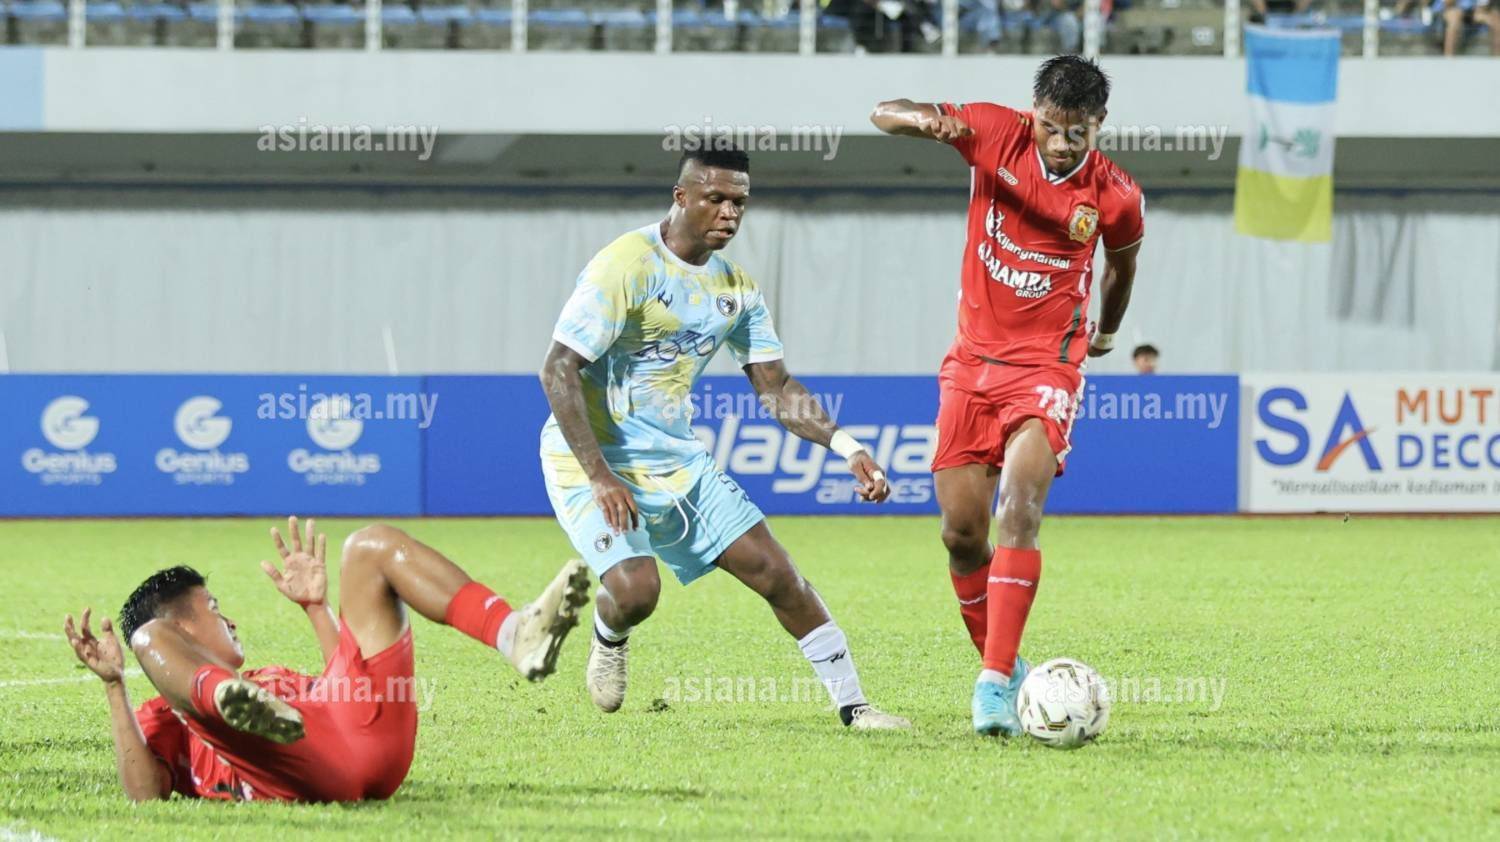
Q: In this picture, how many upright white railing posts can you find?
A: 10